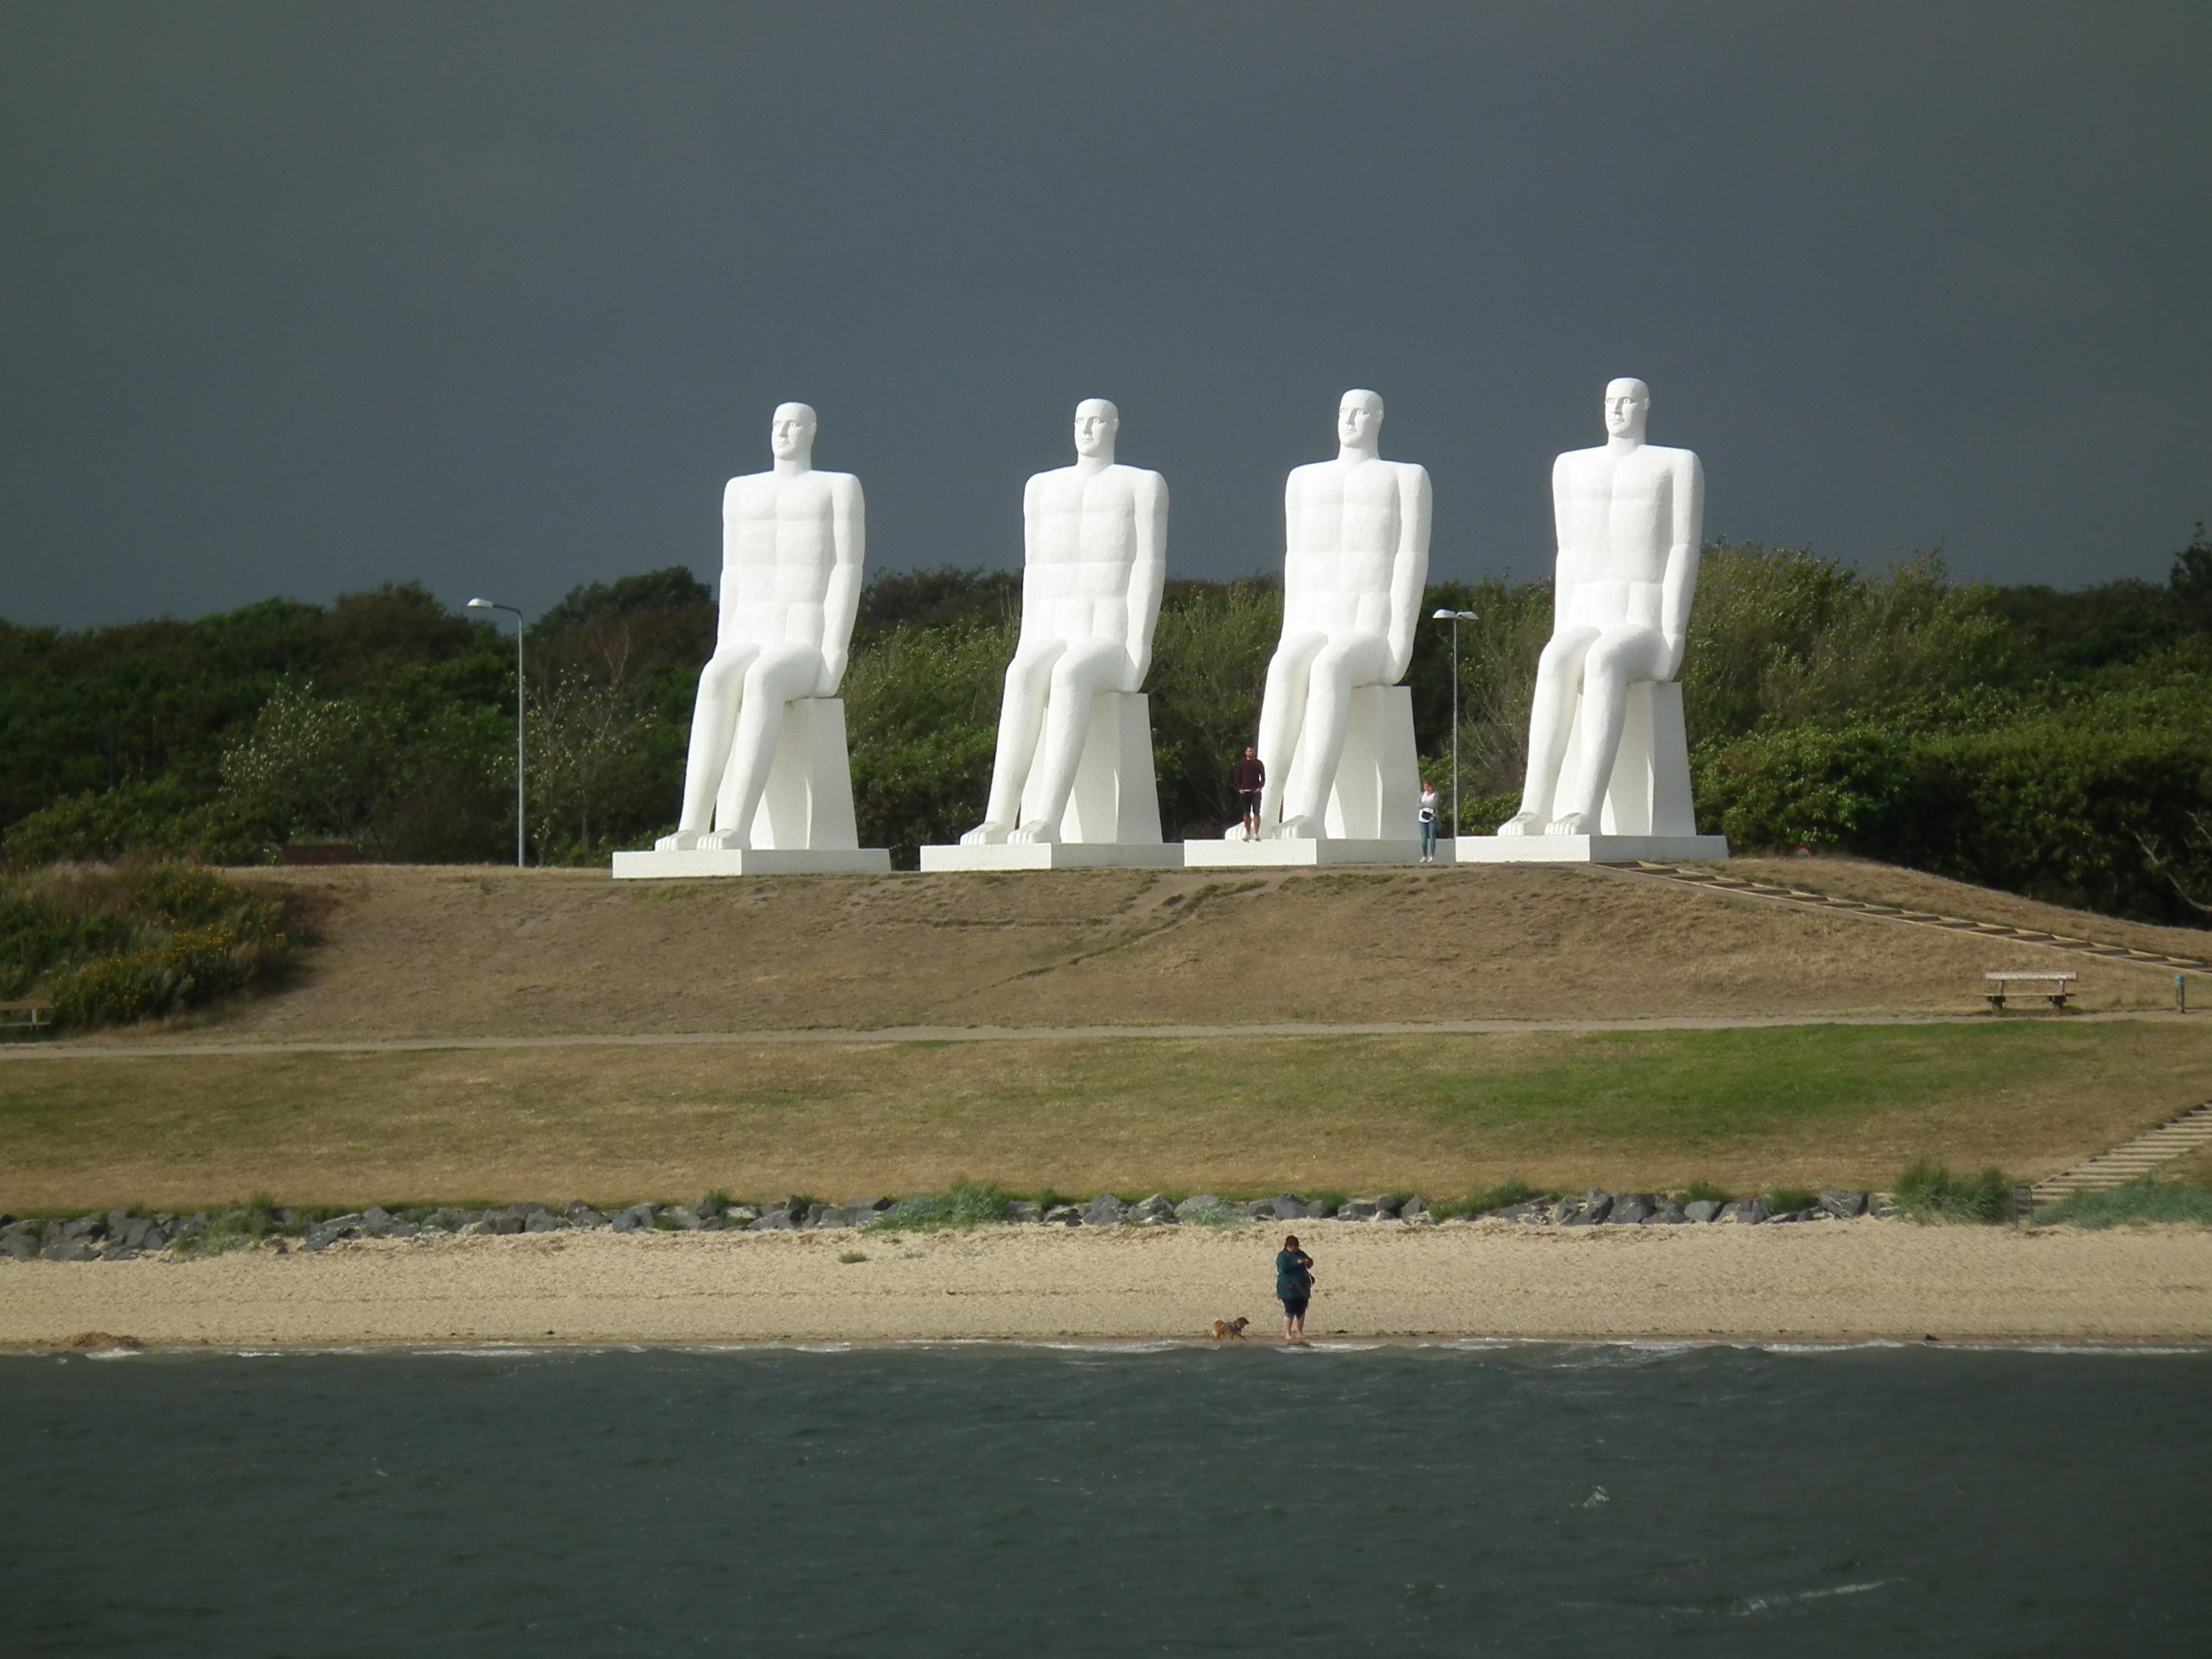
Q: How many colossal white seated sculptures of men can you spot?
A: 4